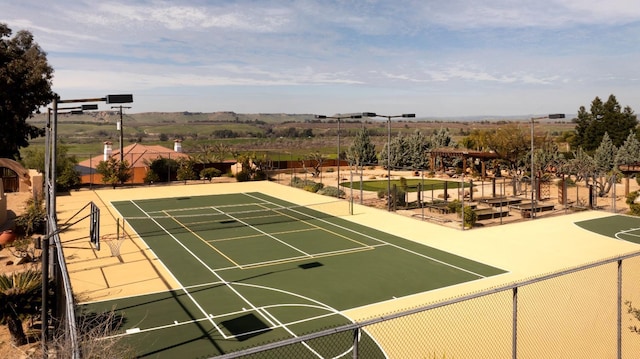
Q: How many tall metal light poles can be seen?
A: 6